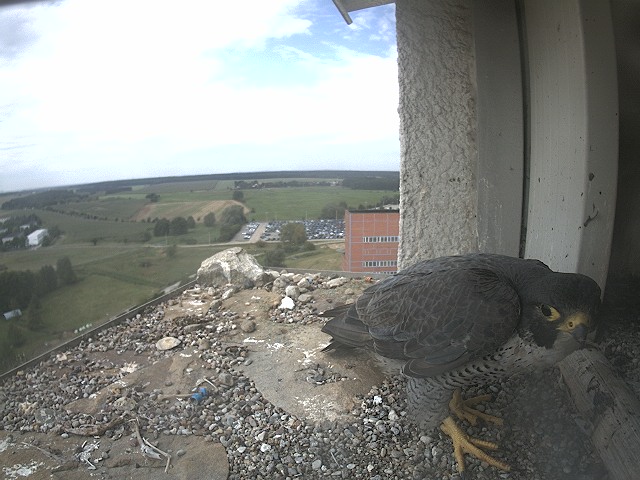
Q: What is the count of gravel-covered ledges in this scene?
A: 1